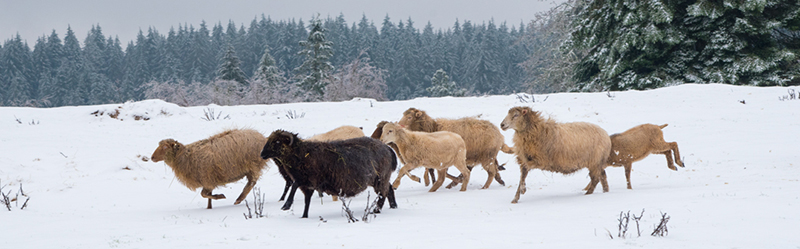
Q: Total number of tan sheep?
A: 6